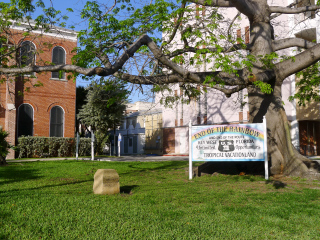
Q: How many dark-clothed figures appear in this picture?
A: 0